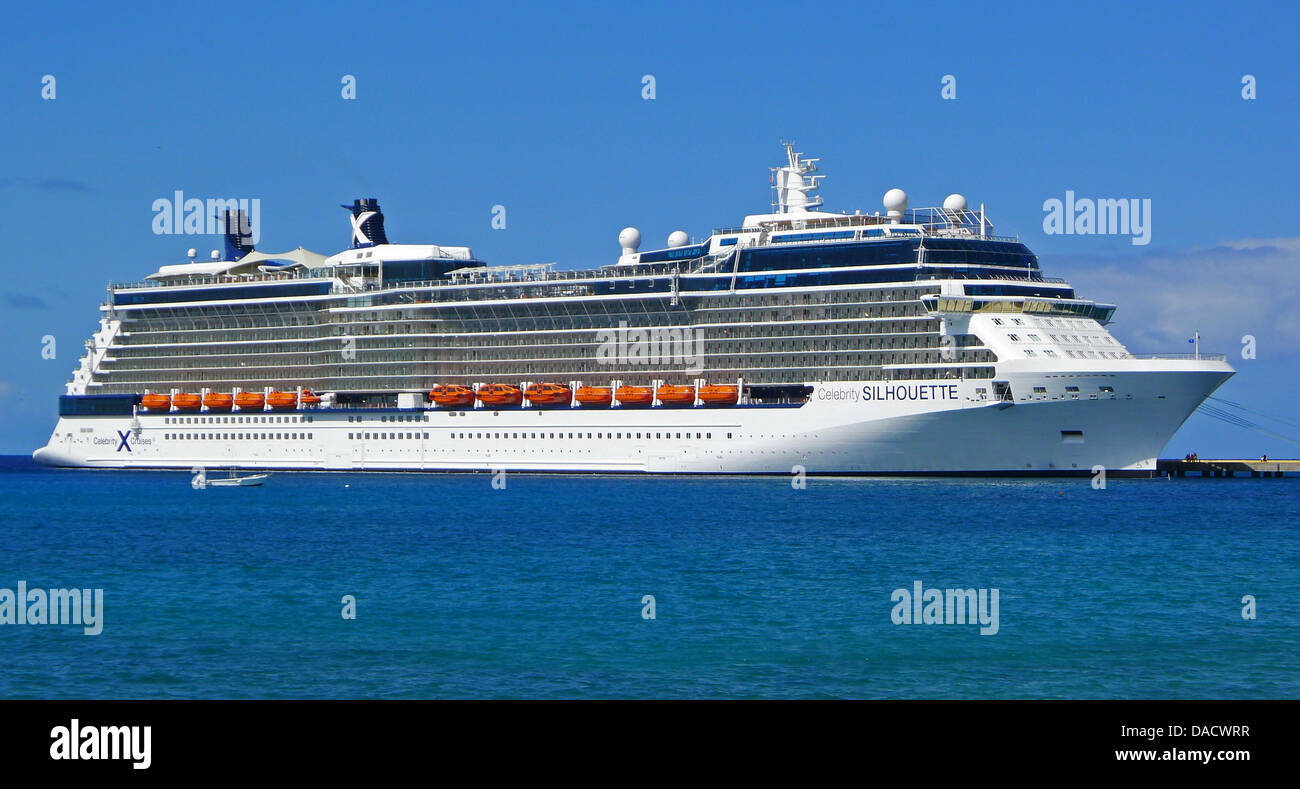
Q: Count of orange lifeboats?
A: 13